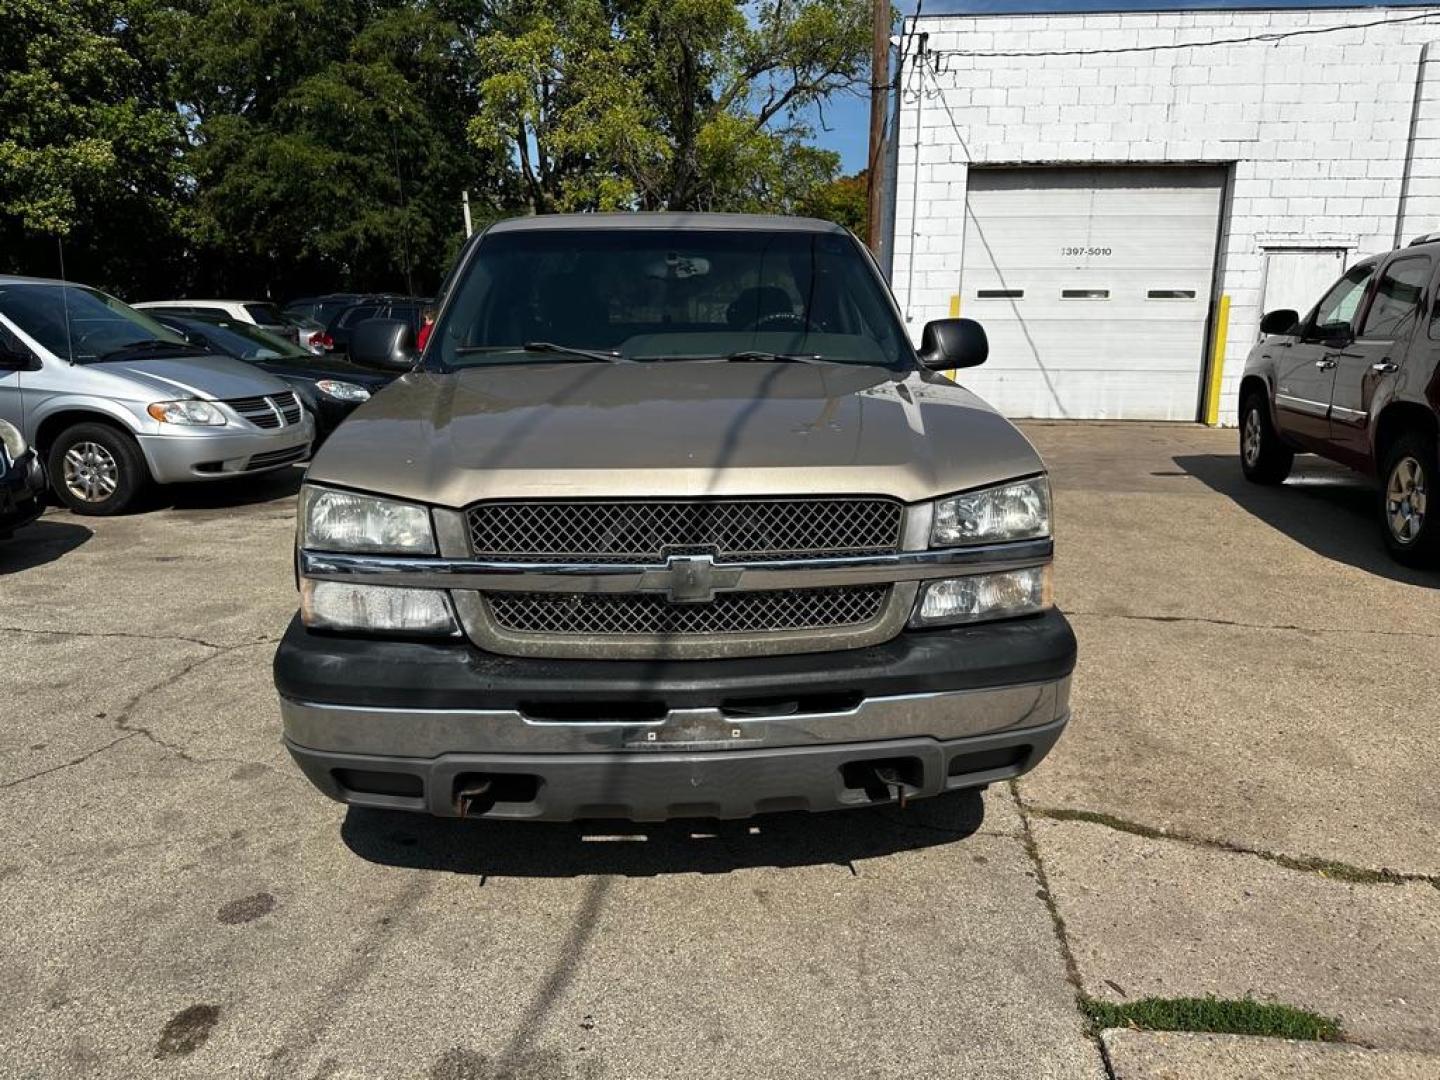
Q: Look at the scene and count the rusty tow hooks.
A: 2